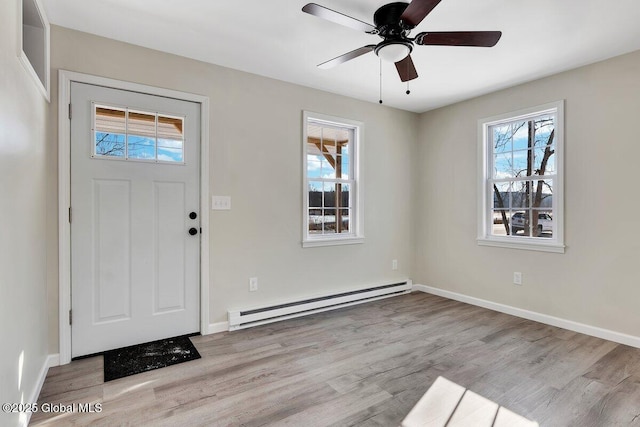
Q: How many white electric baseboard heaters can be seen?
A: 1